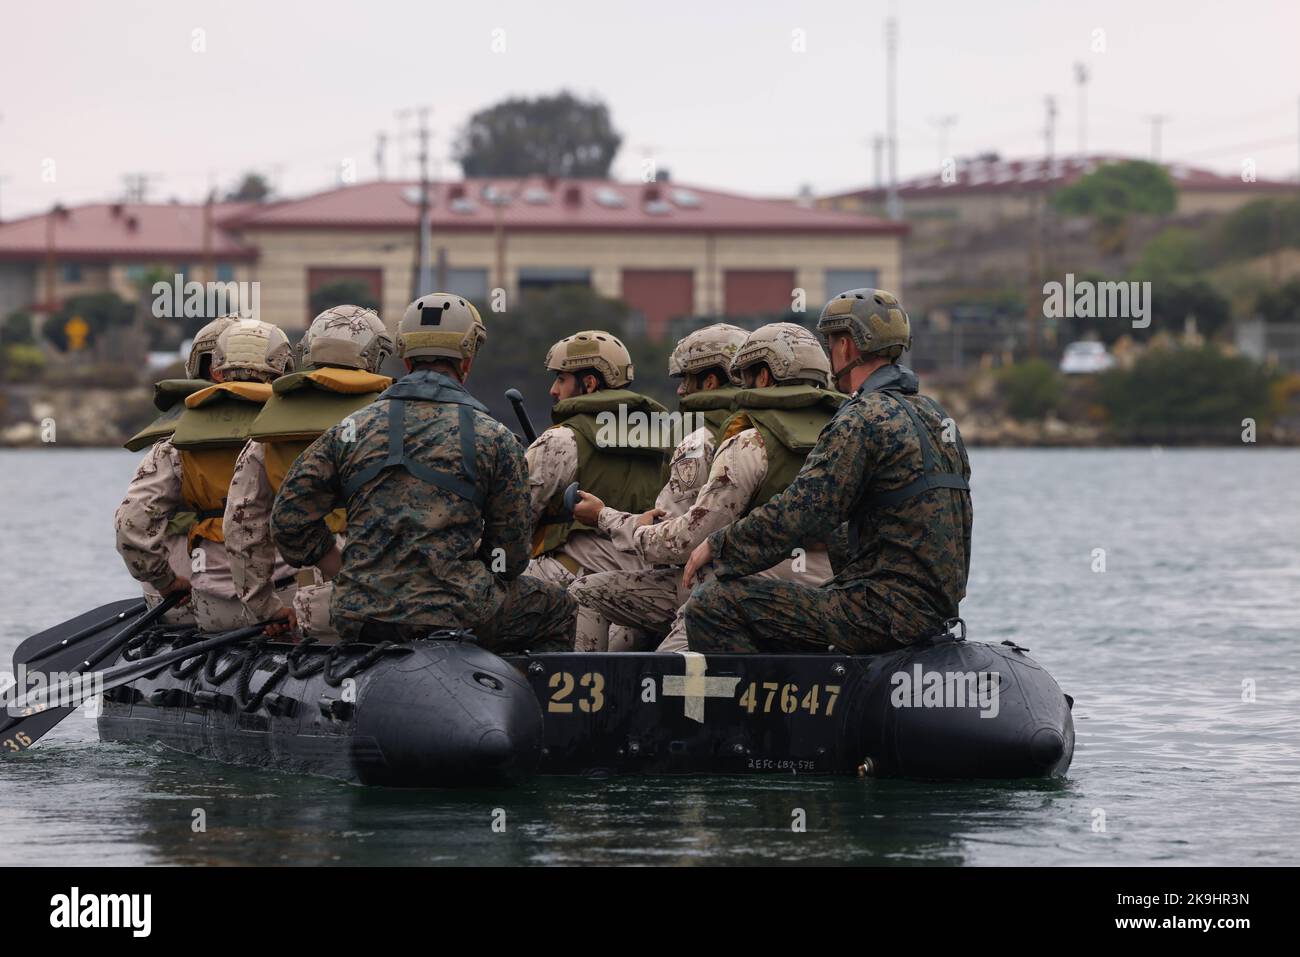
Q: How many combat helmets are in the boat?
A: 8